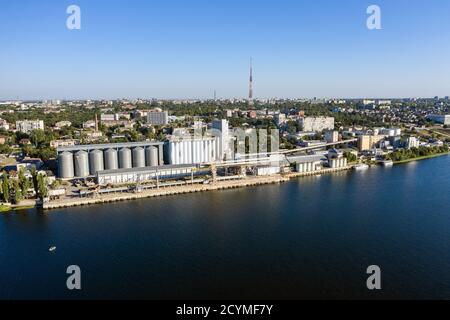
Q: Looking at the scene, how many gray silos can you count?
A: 7